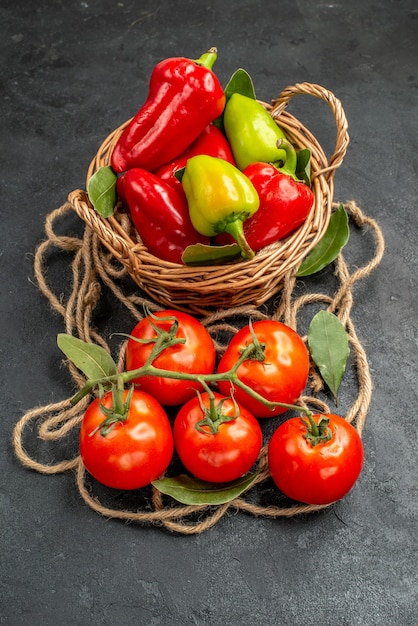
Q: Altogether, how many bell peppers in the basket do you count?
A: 6